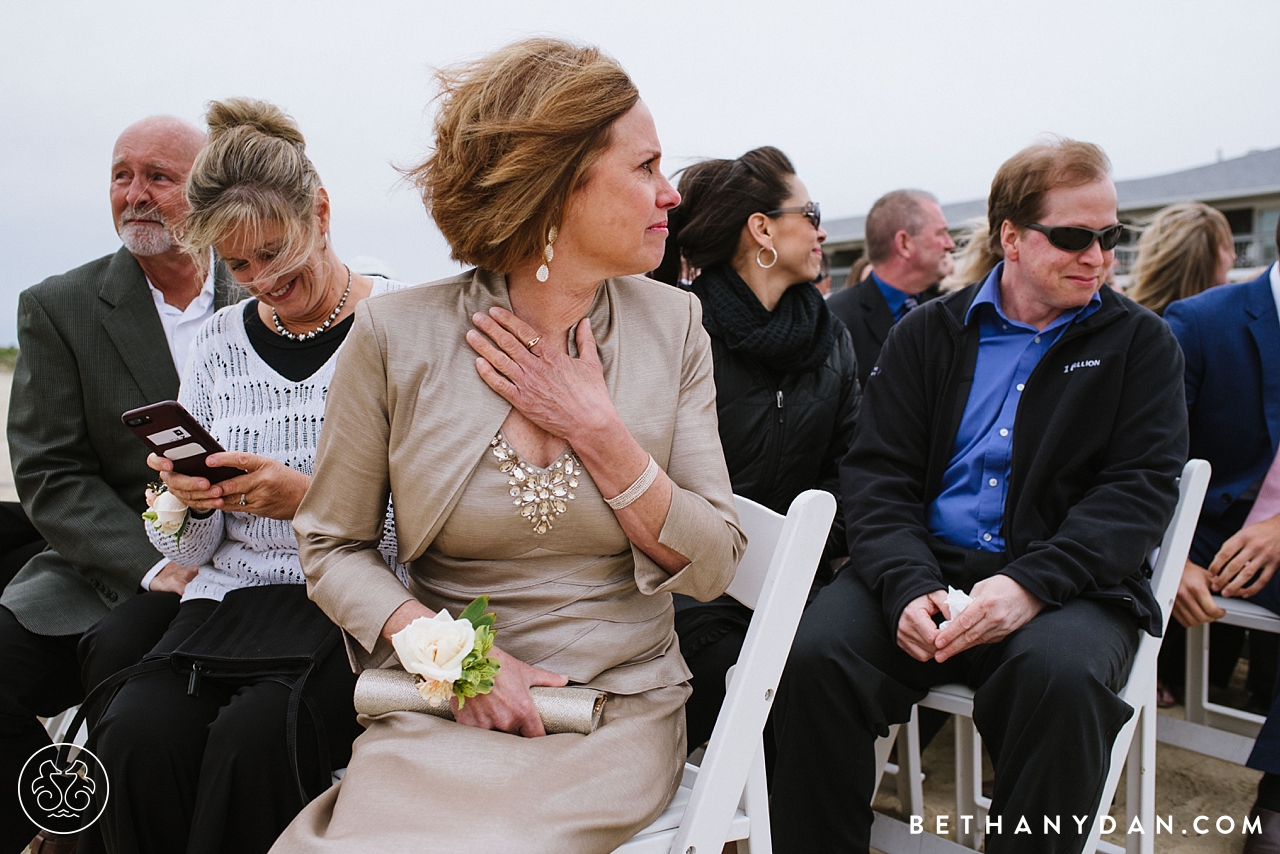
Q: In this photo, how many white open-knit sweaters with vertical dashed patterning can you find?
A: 1